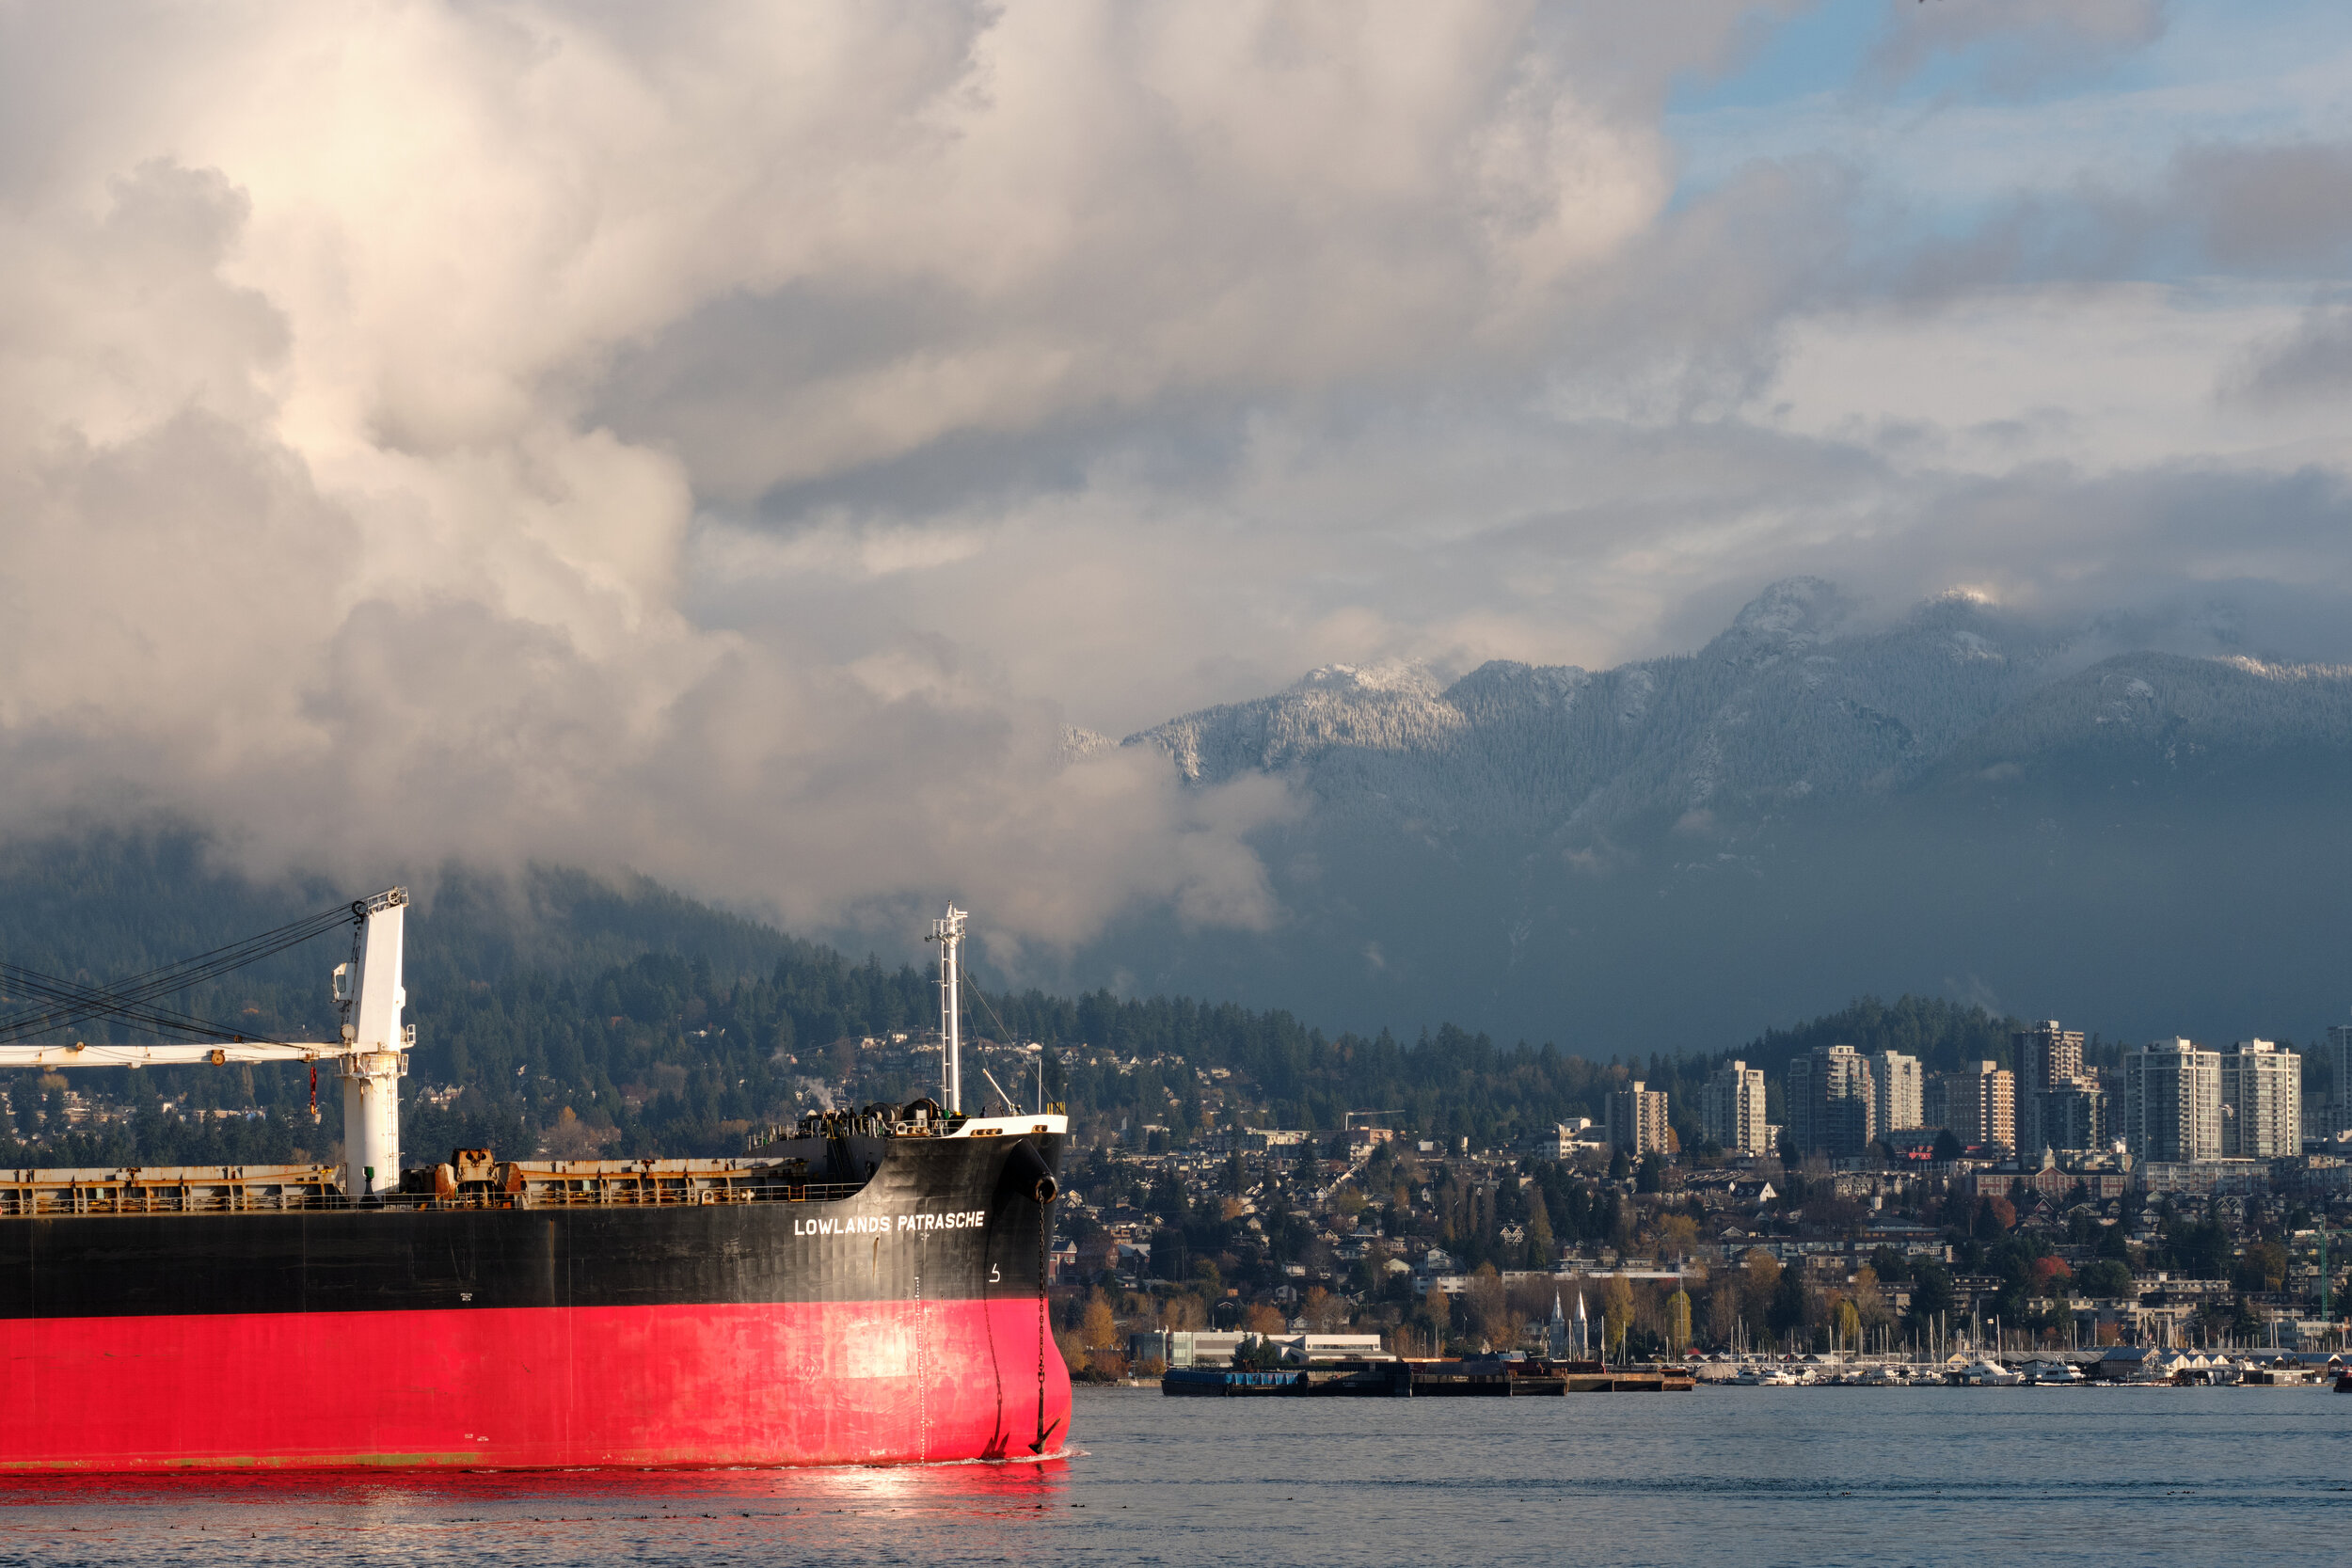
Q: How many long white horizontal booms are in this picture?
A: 1